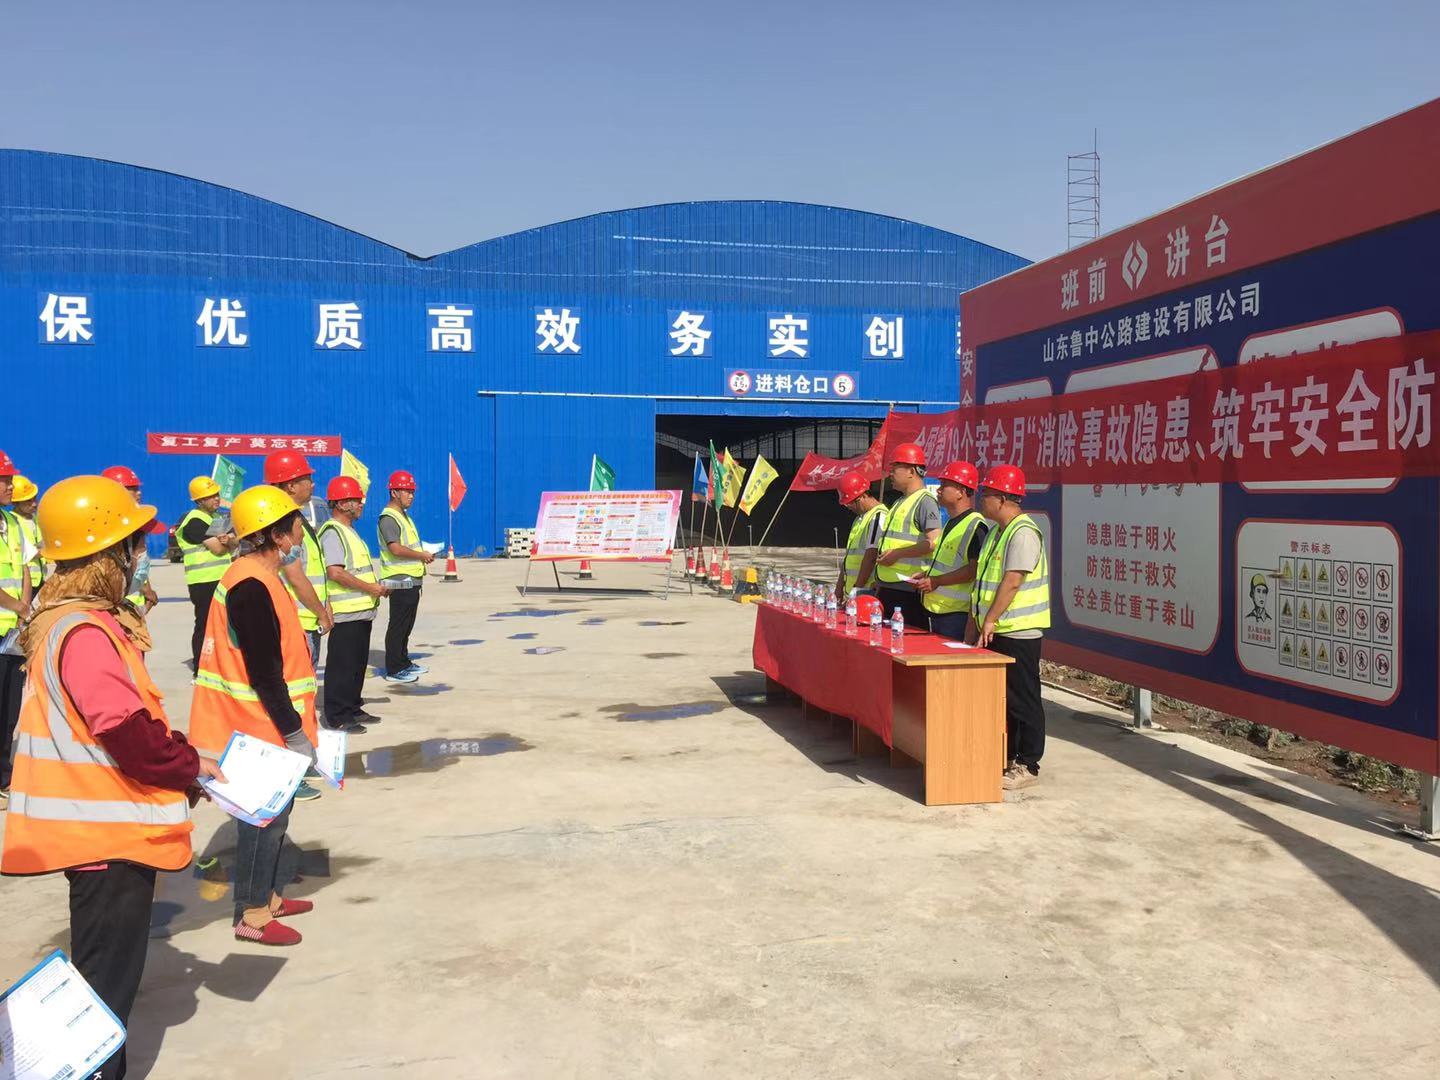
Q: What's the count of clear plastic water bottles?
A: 10